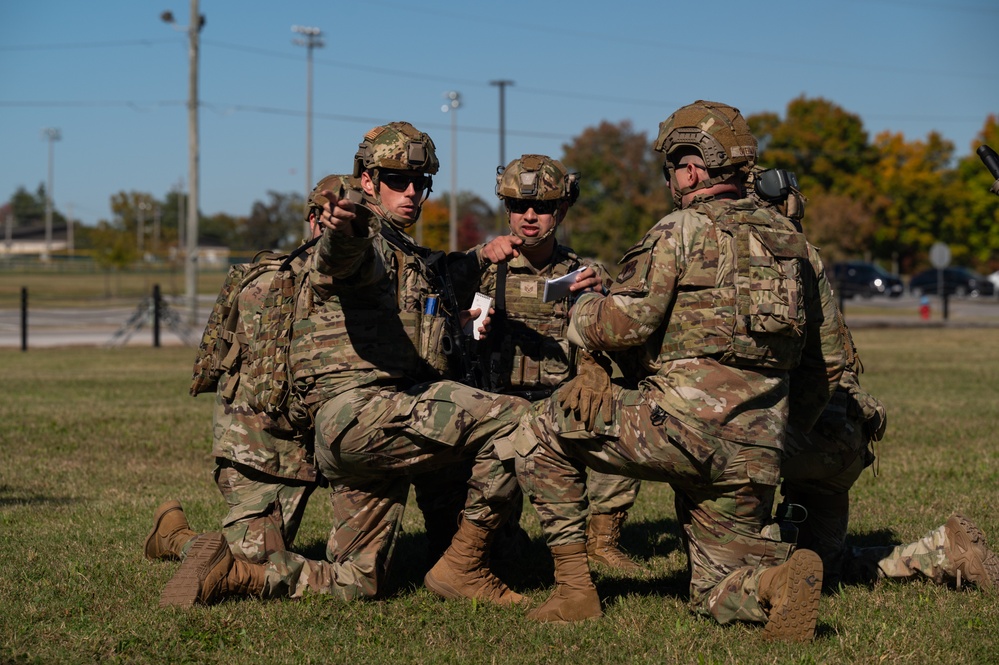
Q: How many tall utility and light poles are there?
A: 5